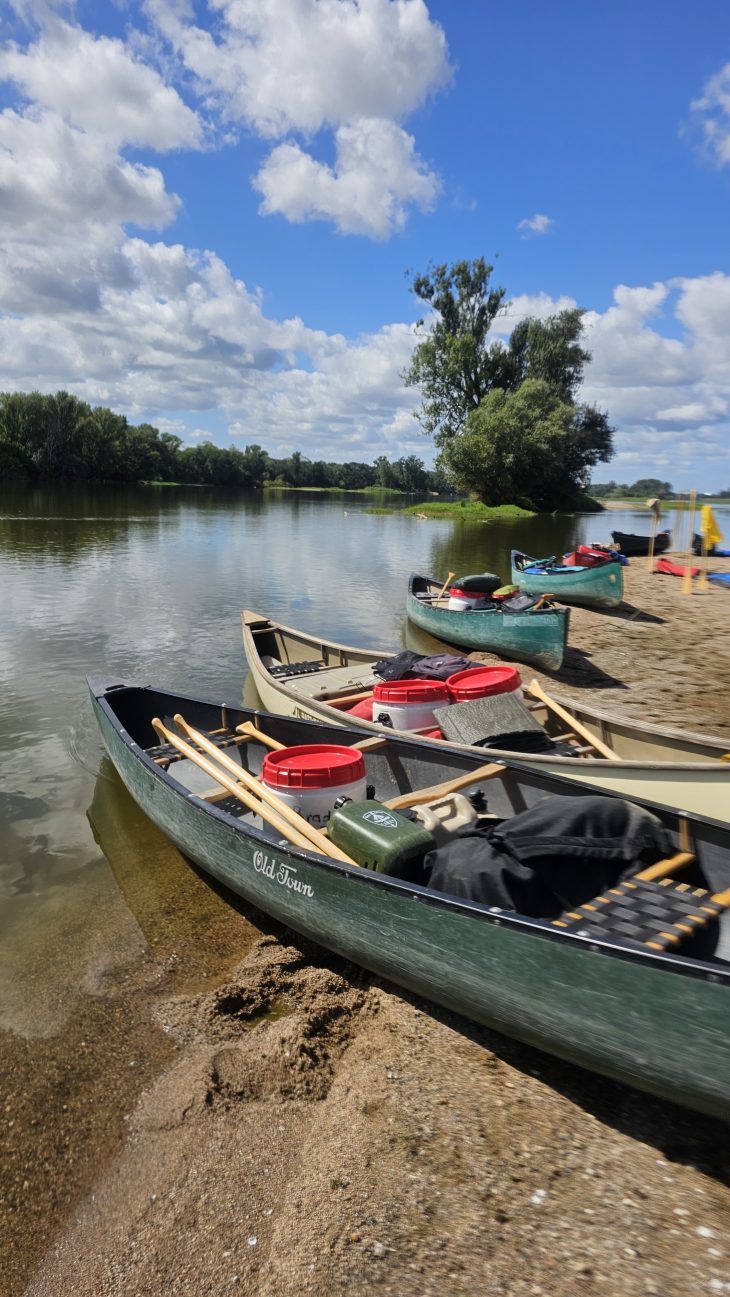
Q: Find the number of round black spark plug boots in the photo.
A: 0